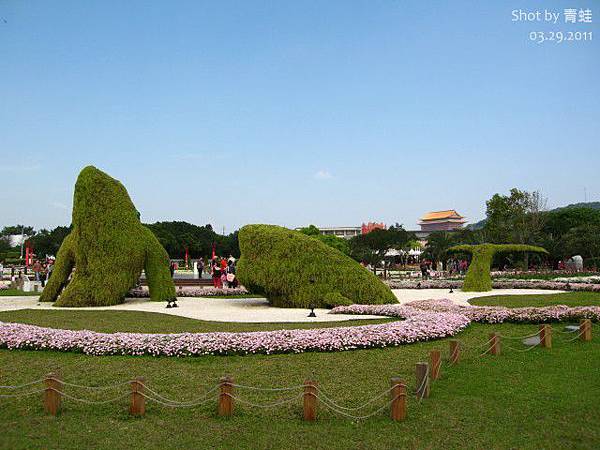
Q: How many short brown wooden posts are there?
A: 11